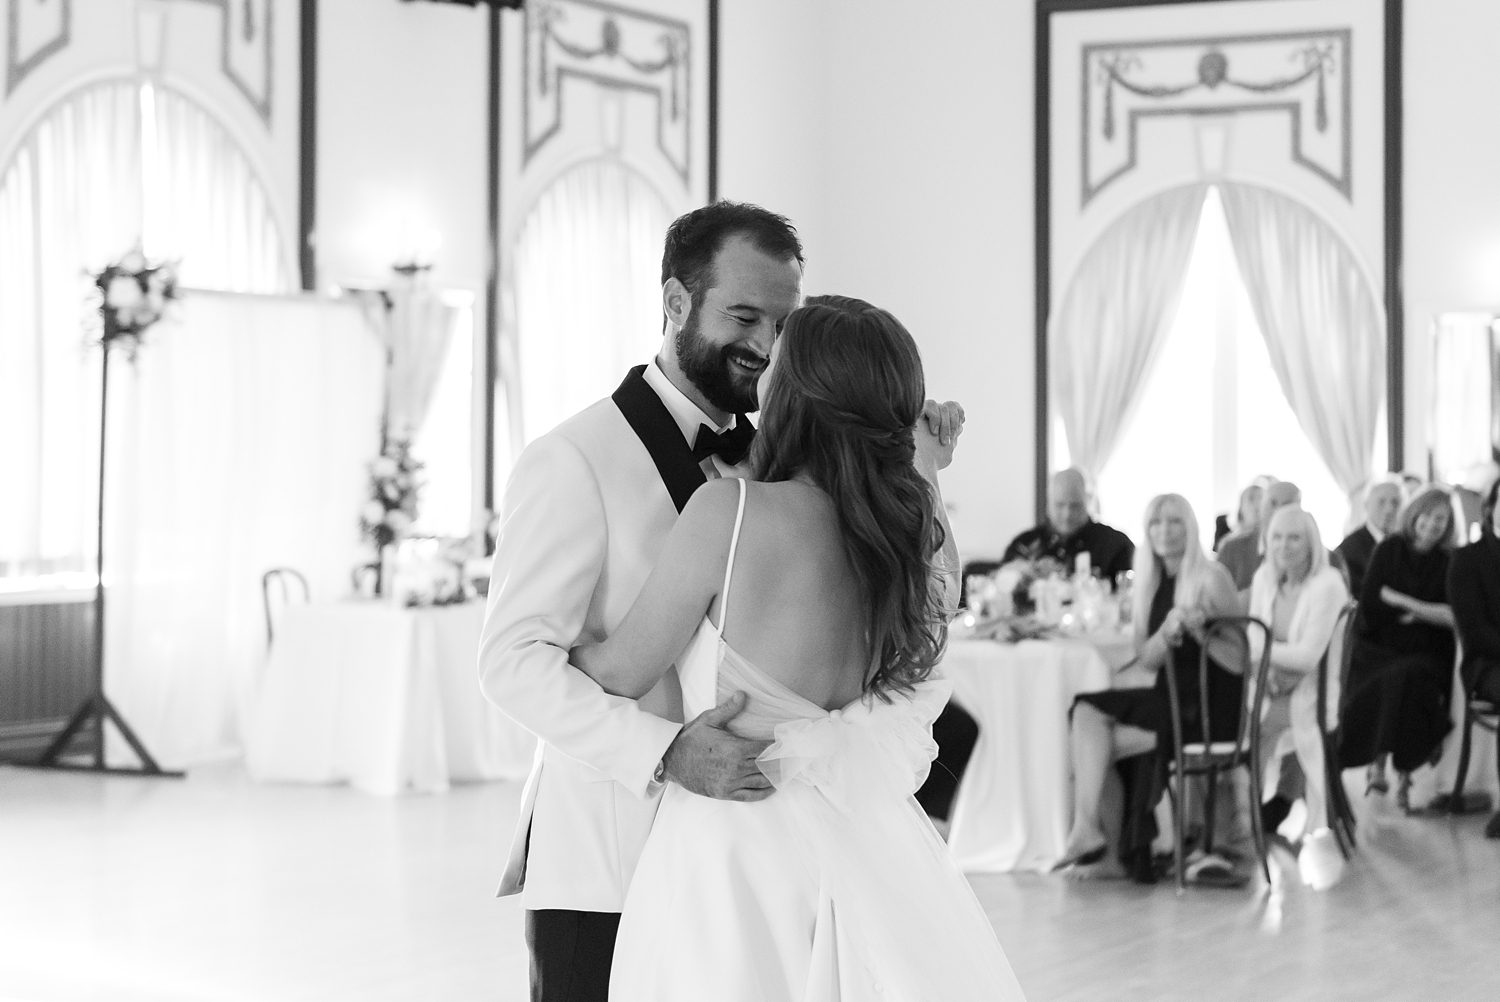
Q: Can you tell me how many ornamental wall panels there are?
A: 3